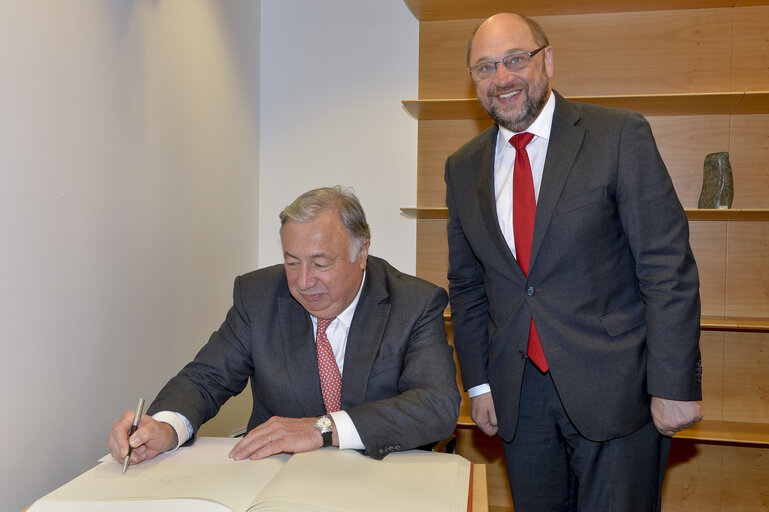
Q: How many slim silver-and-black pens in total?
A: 1